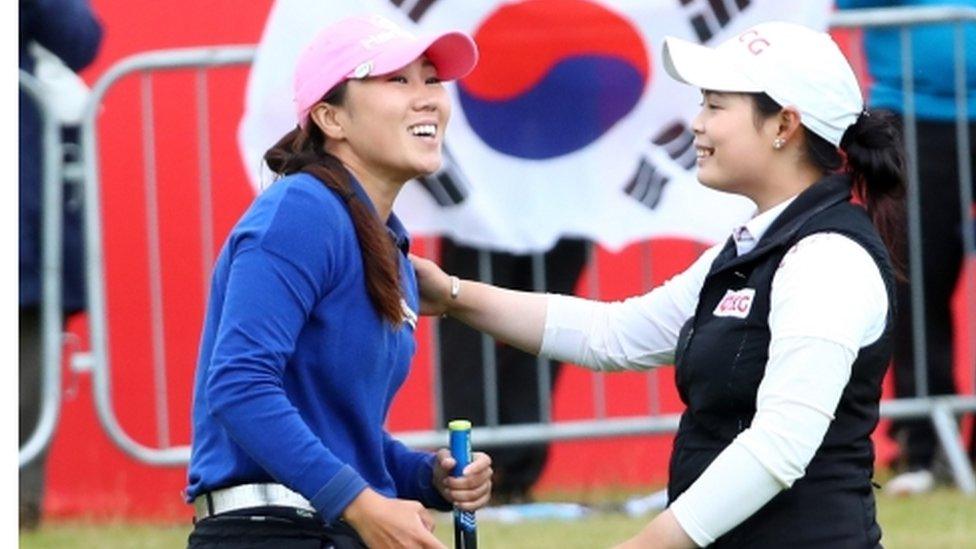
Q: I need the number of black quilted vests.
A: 1